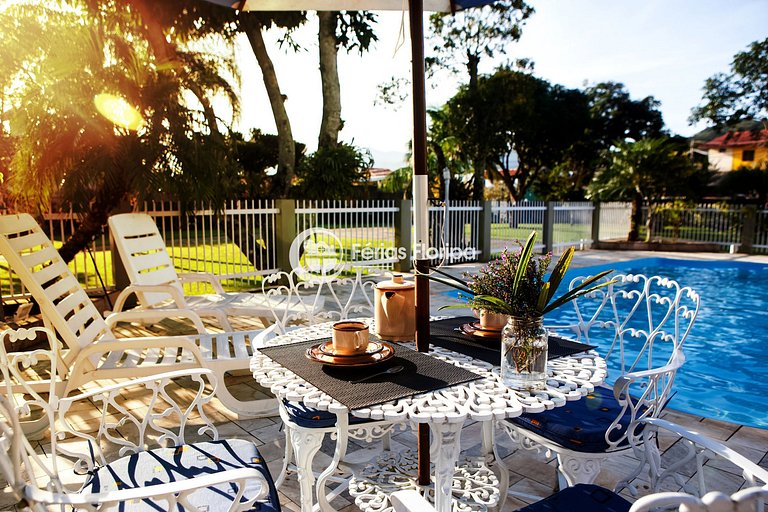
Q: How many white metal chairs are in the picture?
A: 4